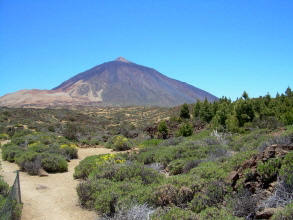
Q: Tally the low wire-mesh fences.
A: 1